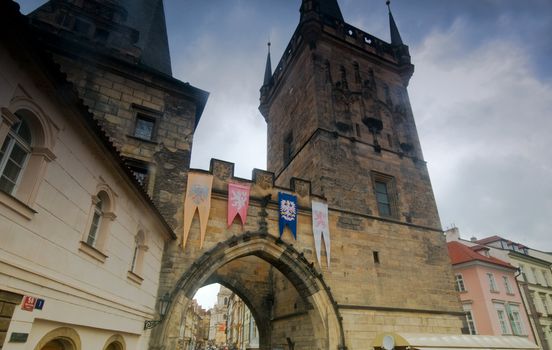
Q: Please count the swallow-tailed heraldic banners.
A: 4